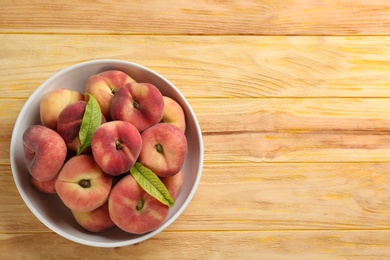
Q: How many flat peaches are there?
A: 13